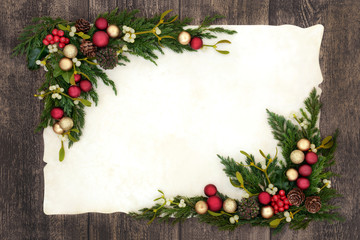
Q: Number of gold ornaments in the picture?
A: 12